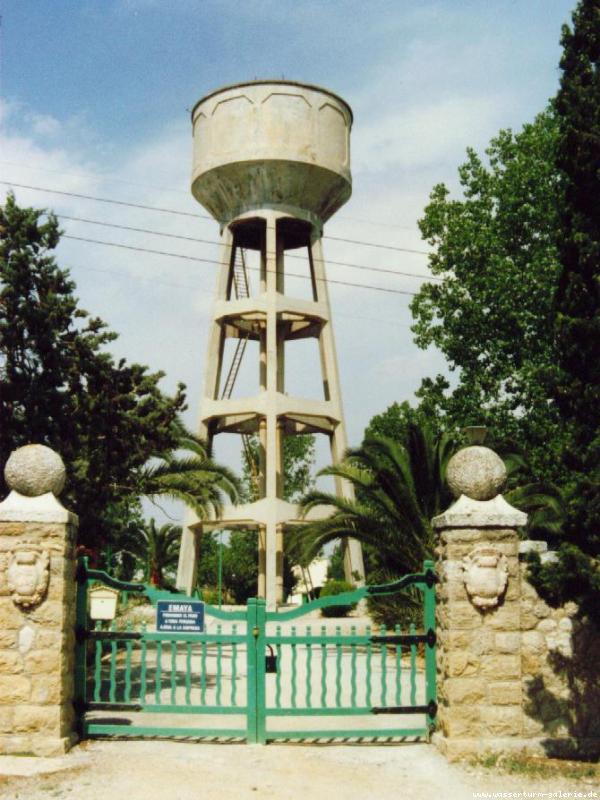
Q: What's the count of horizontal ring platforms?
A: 3